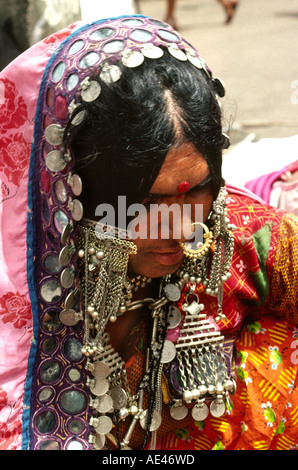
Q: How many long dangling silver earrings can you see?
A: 2